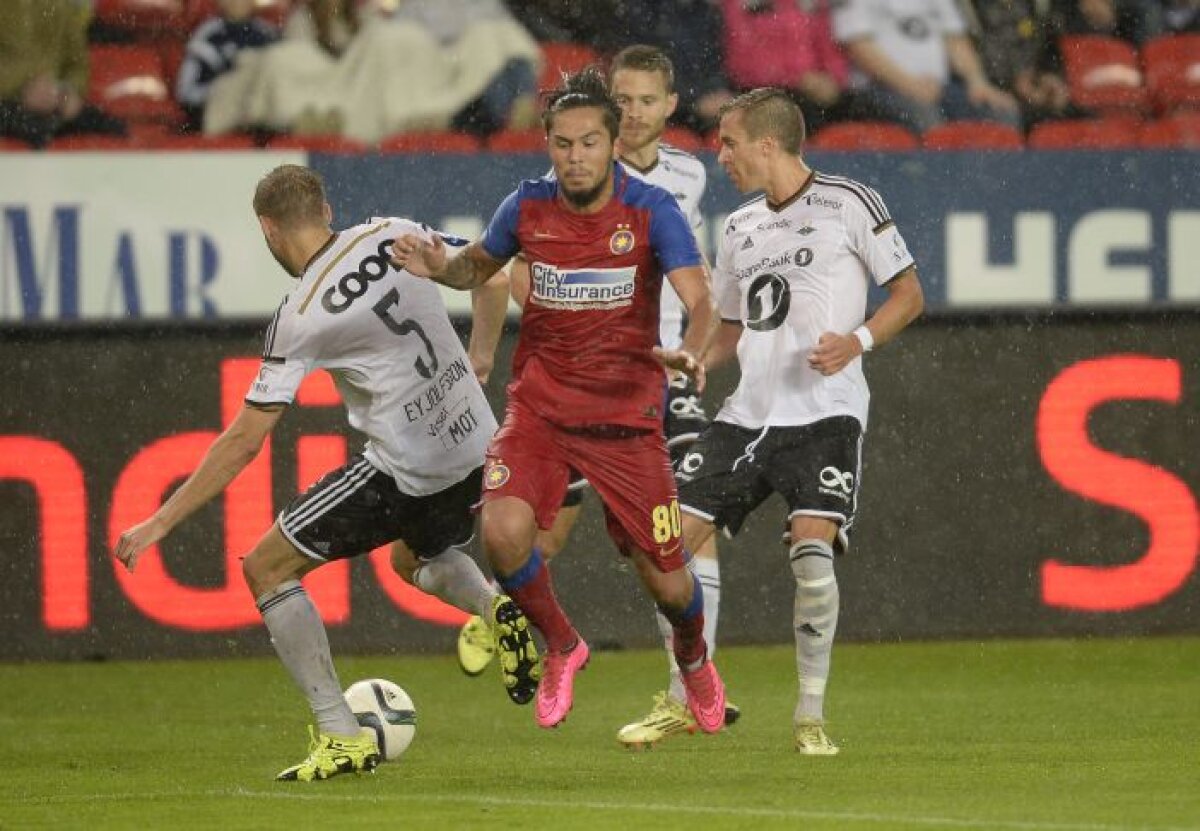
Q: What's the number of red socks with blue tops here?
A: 2